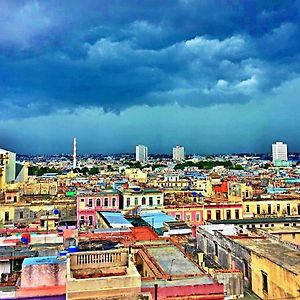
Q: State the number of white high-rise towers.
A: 3